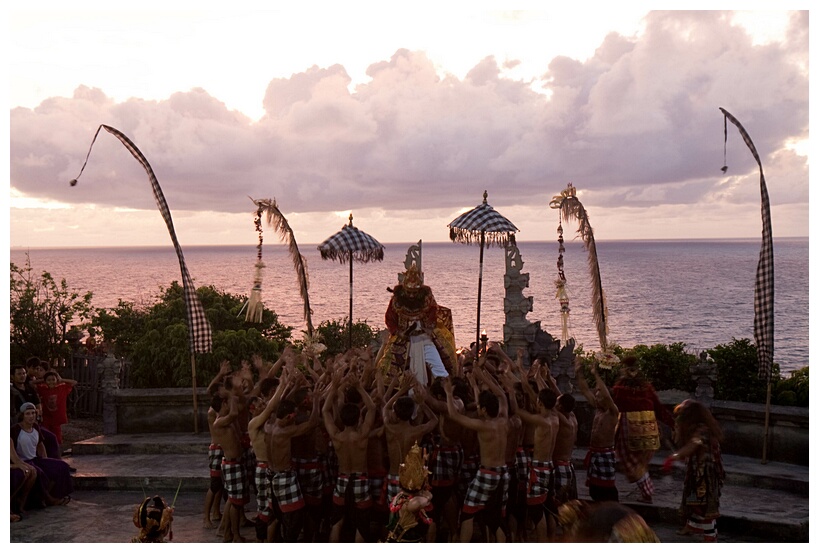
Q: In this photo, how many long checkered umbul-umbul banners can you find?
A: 2